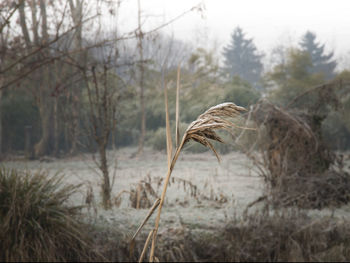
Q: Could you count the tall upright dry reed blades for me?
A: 2